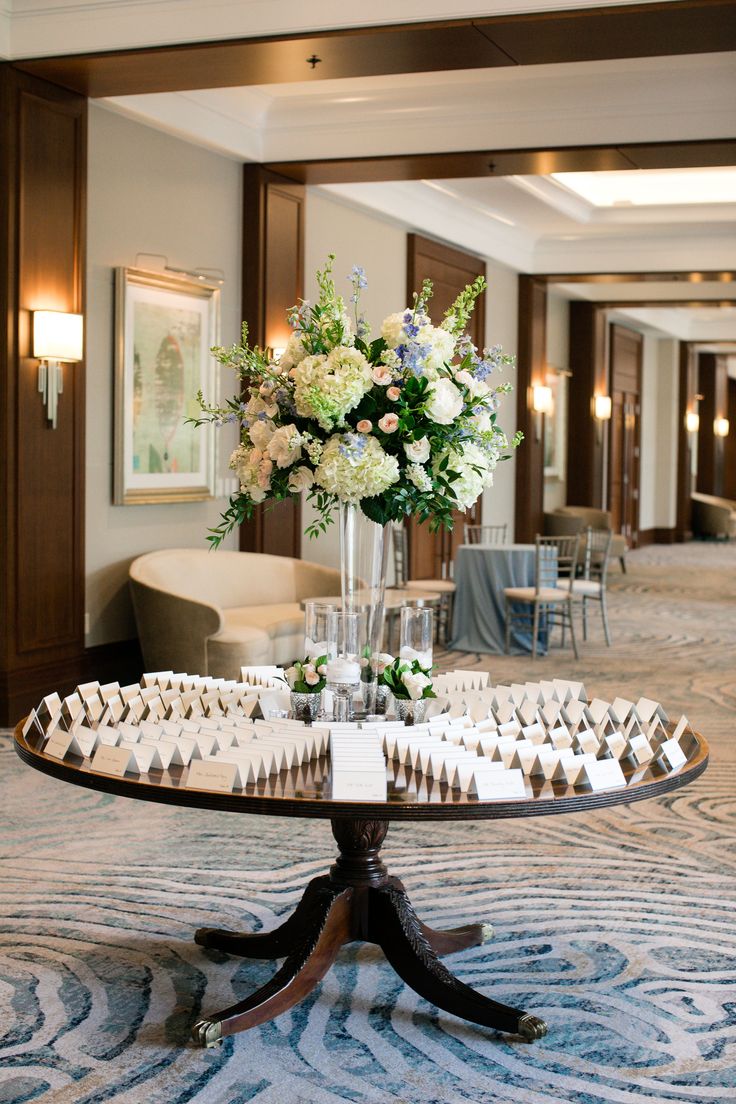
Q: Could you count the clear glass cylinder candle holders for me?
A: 3